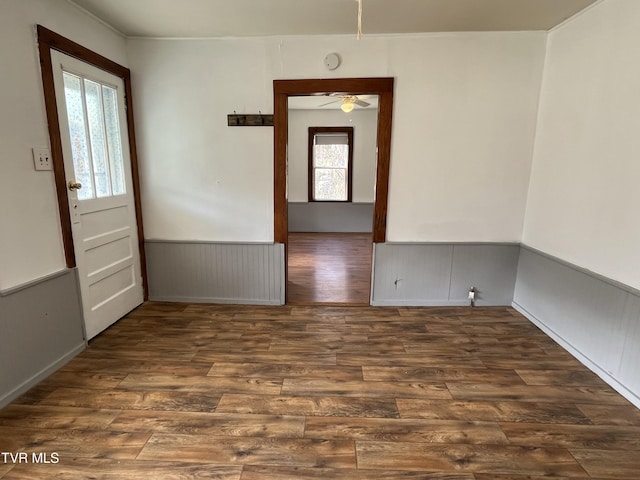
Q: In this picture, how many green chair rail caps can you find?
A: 0